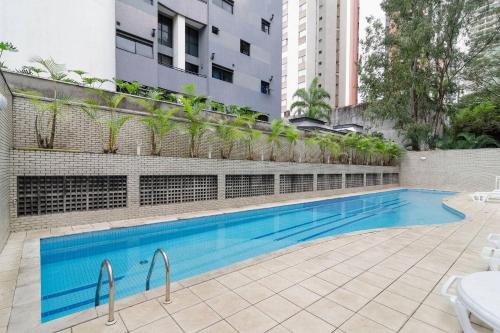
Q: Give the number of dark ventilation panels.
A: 8